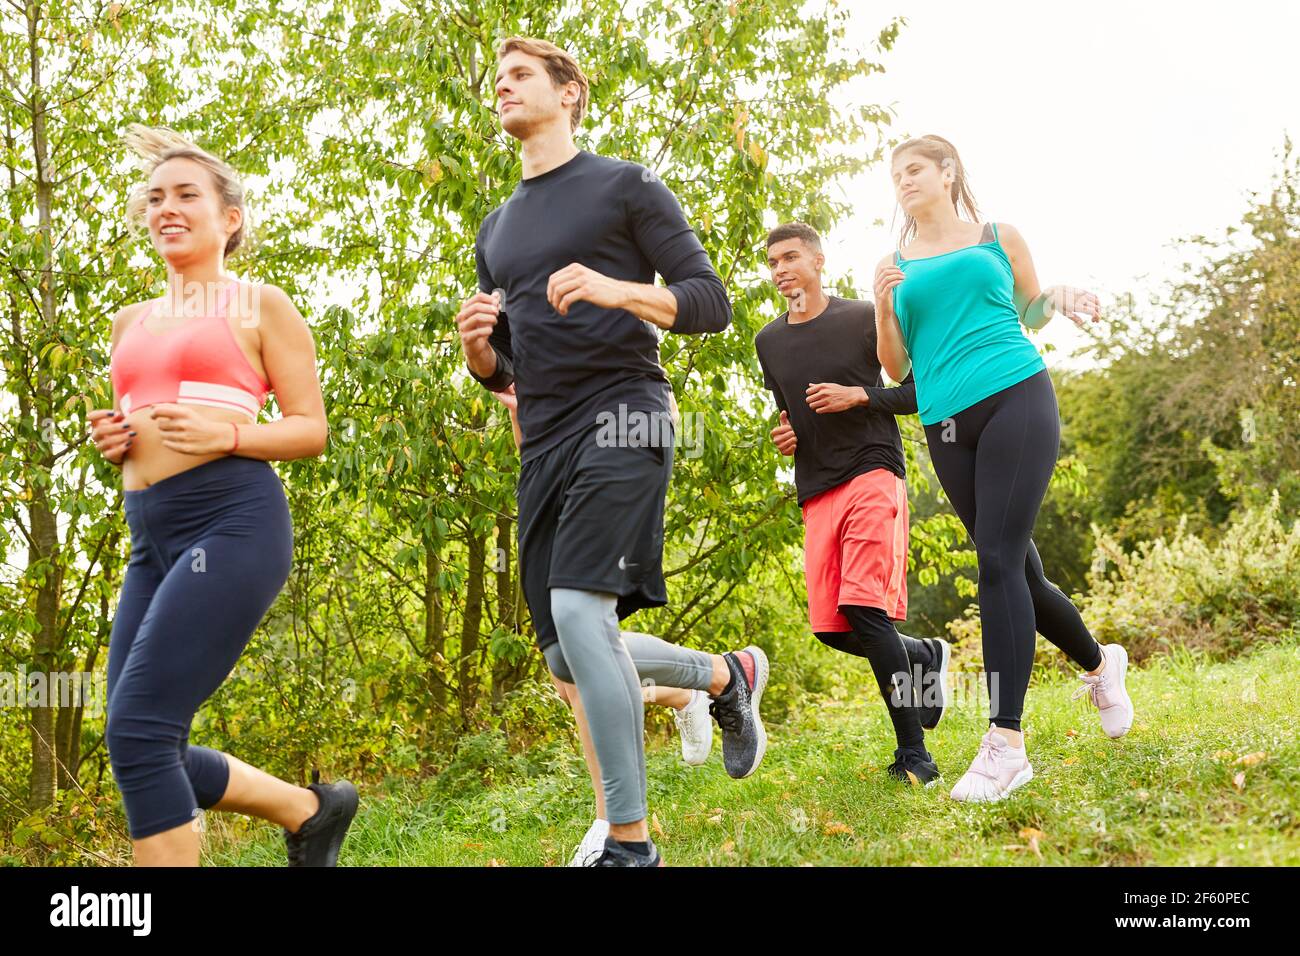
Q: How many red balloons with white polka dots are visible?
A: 0